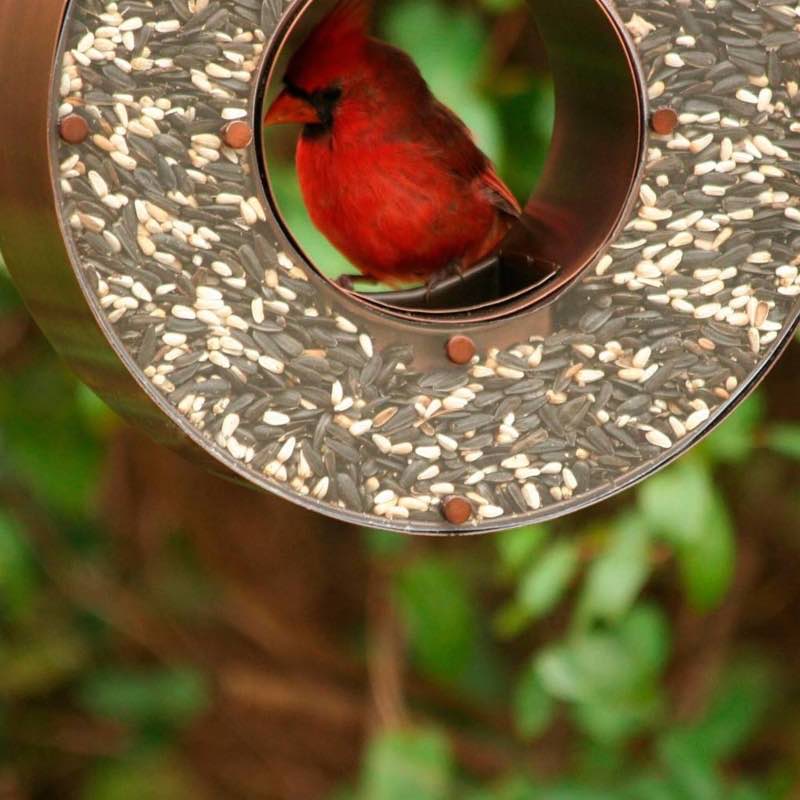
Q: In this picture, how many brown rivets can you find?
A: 5